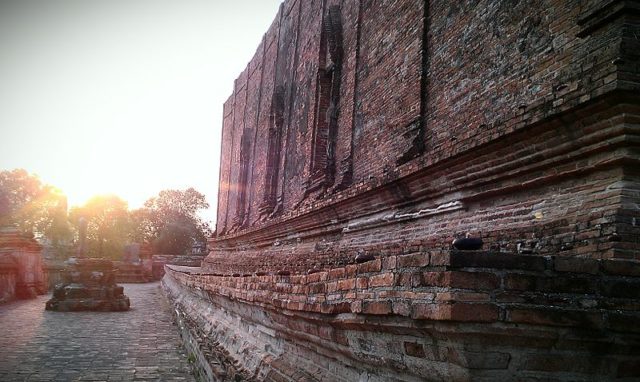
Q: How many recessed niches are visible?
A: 3